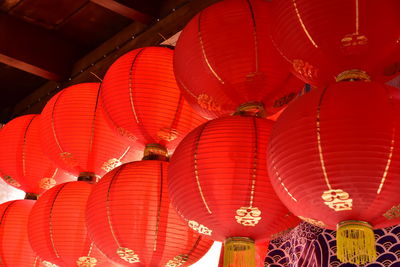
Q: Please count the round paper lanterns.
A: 10